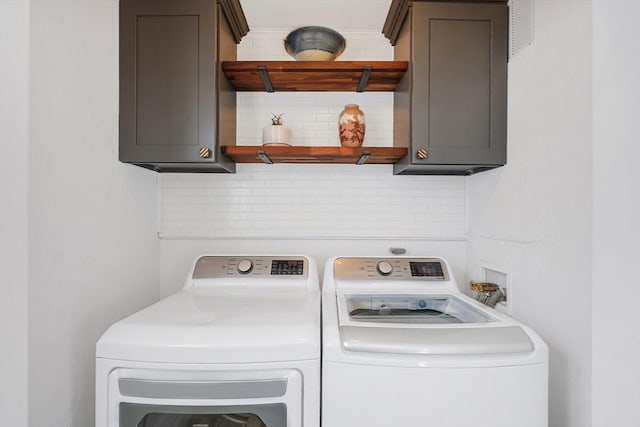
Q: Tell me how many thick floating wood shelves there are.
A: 2